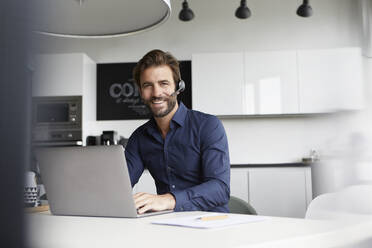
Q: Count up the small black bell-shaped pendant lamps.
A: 3